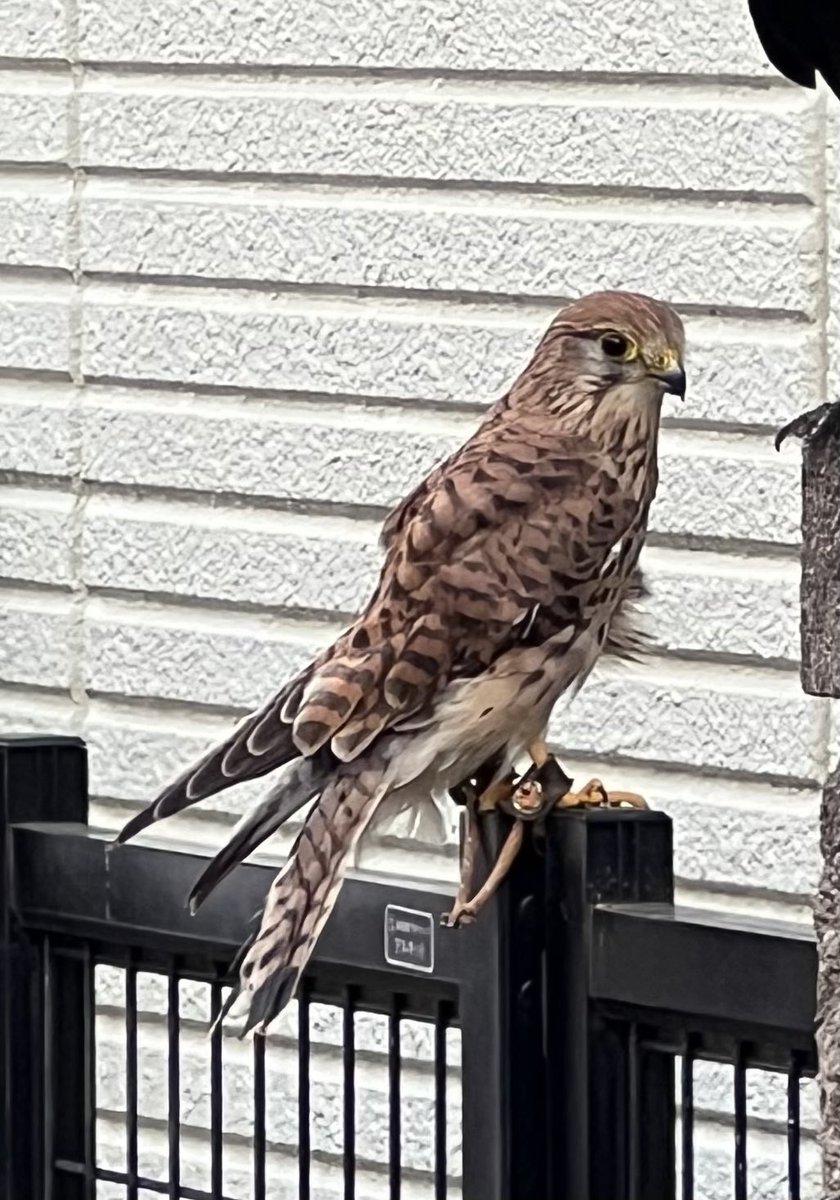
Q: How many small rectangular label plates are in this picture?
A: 1